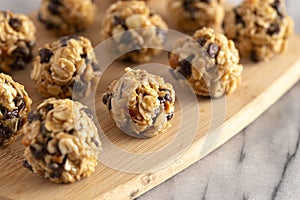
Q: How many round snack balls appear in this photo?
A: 10